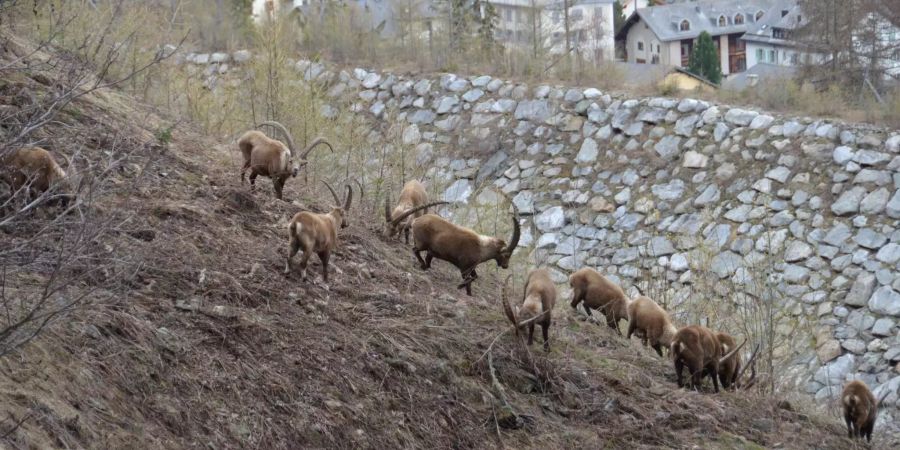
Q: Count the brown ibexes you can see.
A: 11